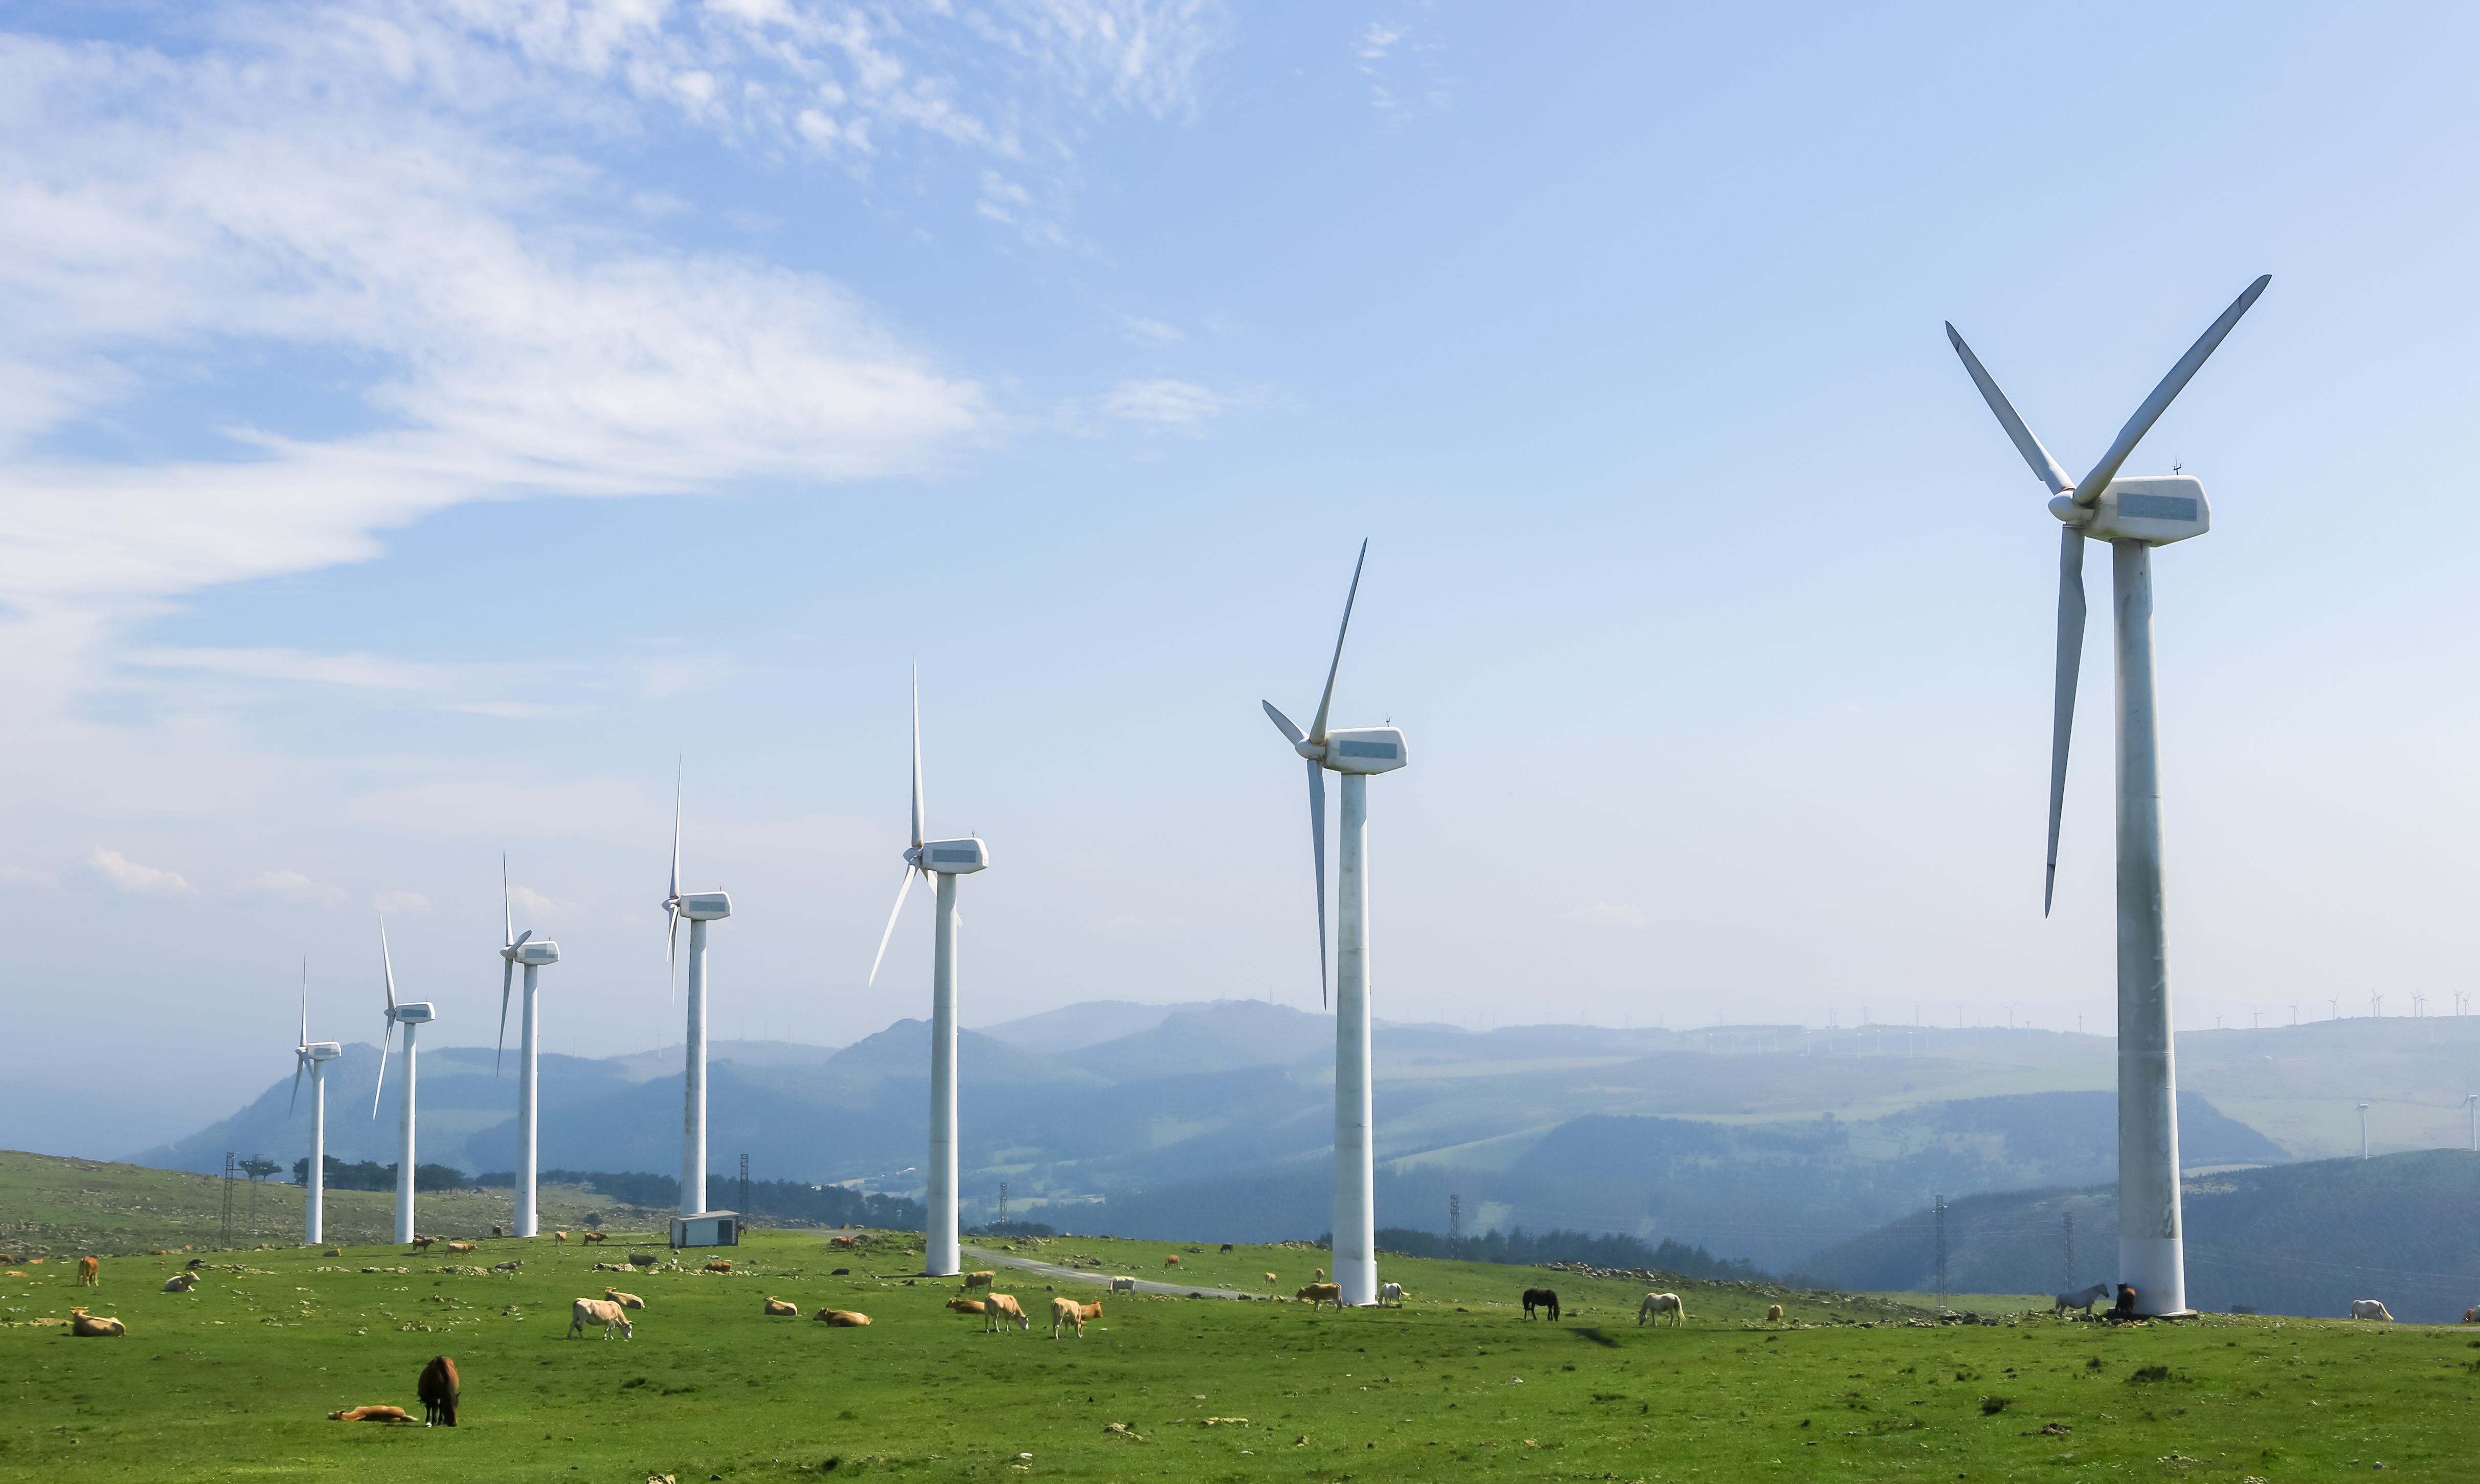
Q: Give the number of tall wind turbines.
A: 7